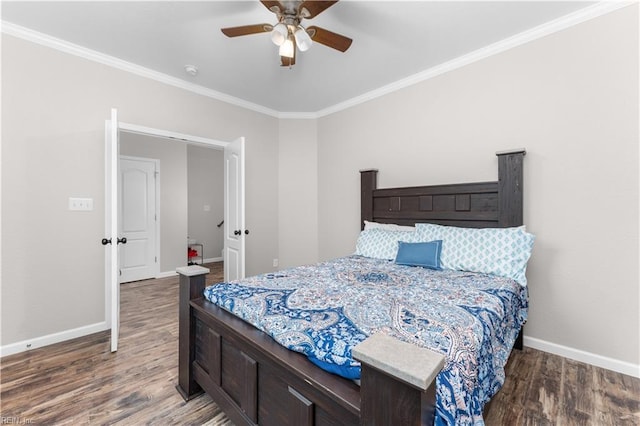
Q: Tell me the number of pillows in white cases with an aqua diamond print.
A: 2